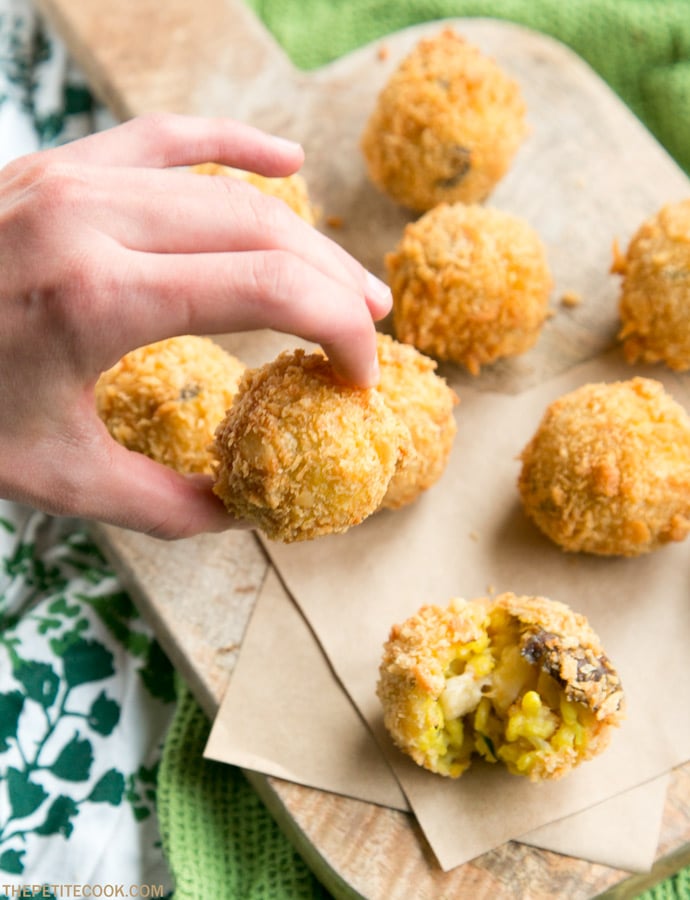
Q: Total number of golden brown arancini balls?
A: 9